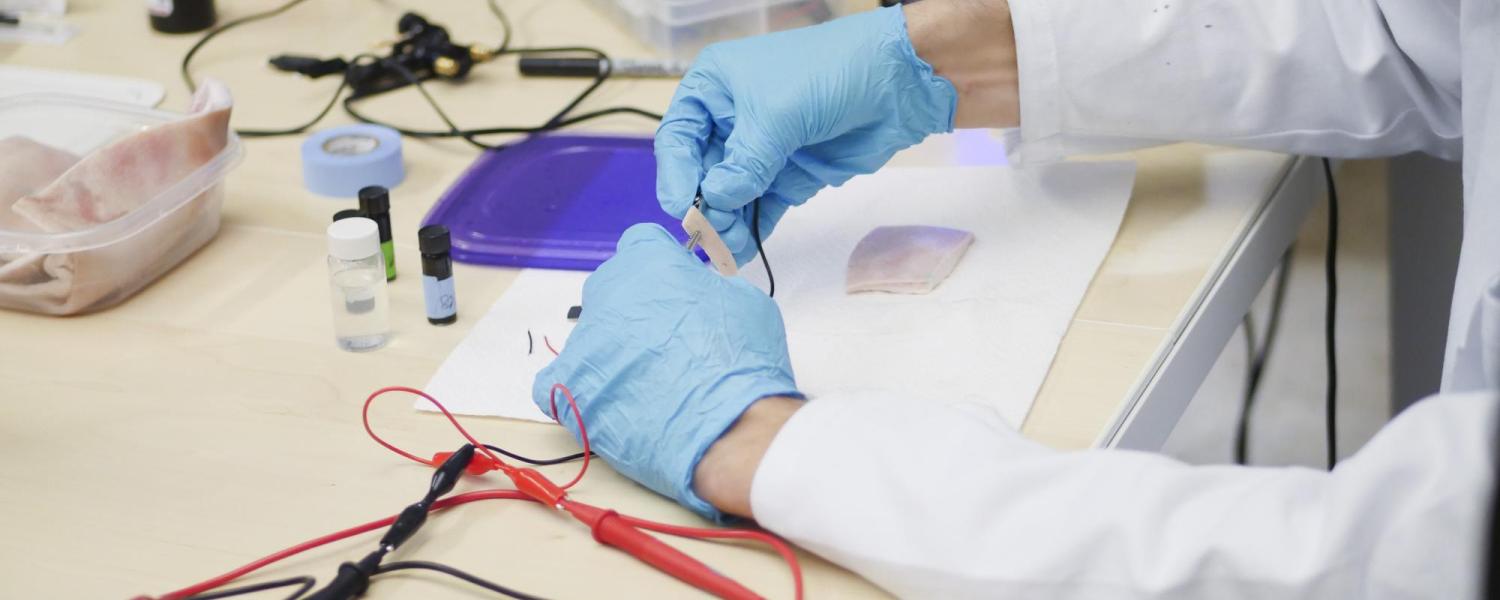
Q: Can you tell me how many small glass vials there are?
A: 4